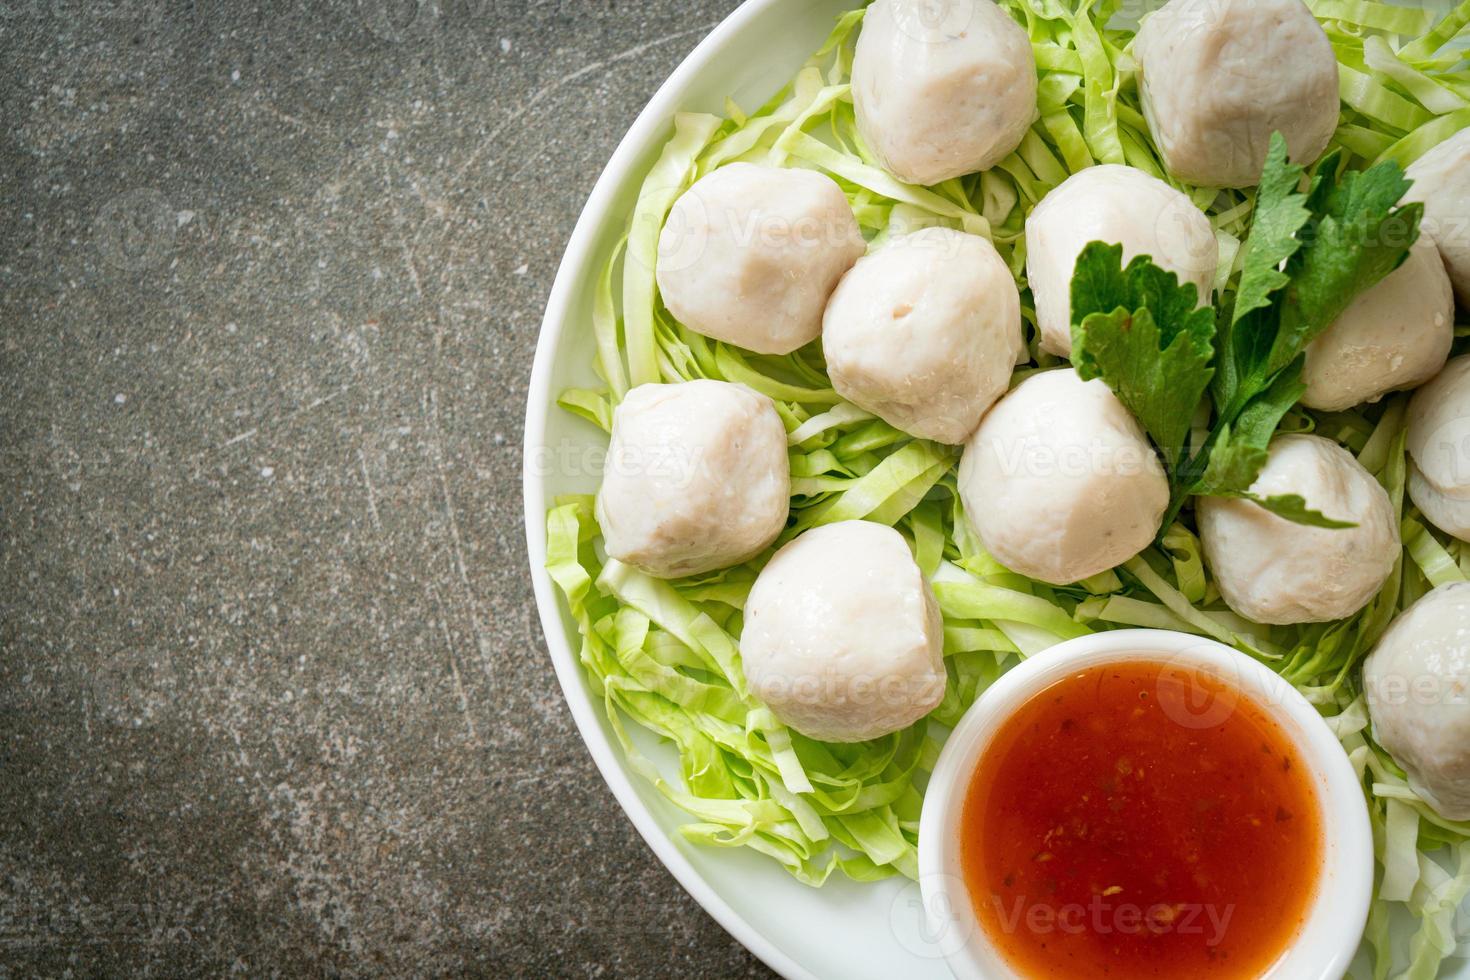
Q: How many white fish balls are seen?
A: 13